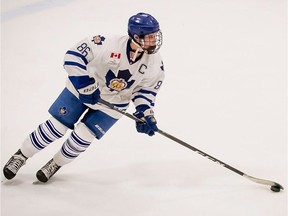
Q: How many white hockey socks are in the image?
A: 2